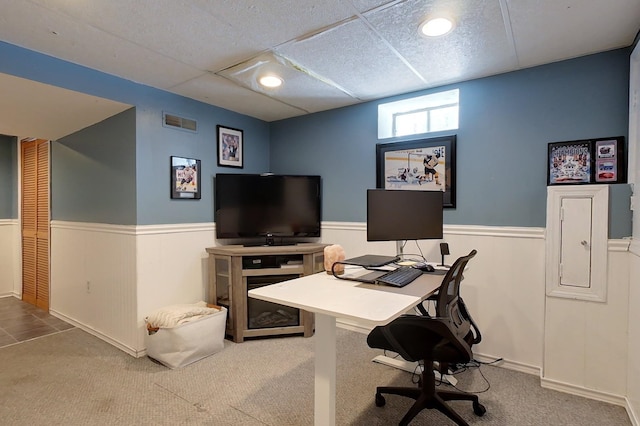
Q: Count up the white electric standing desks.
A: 1